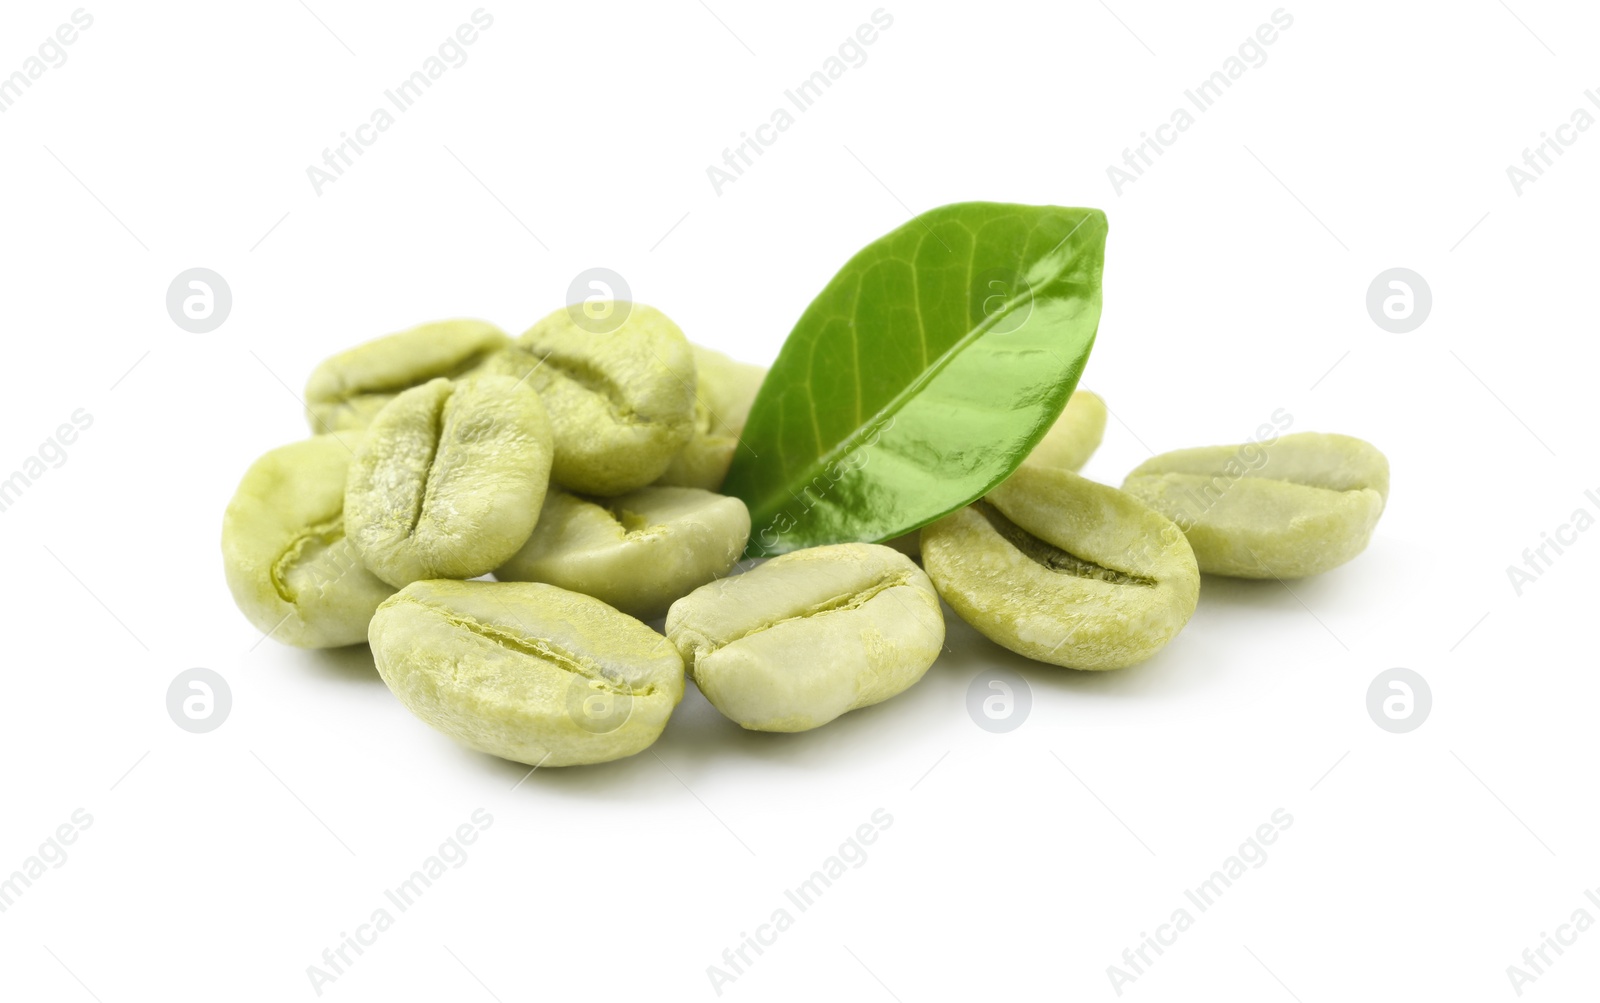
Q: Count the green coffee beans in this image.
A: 11